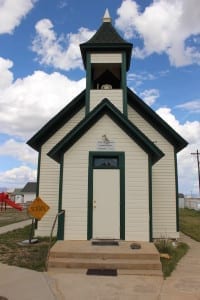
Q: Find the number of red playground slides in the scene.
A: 1